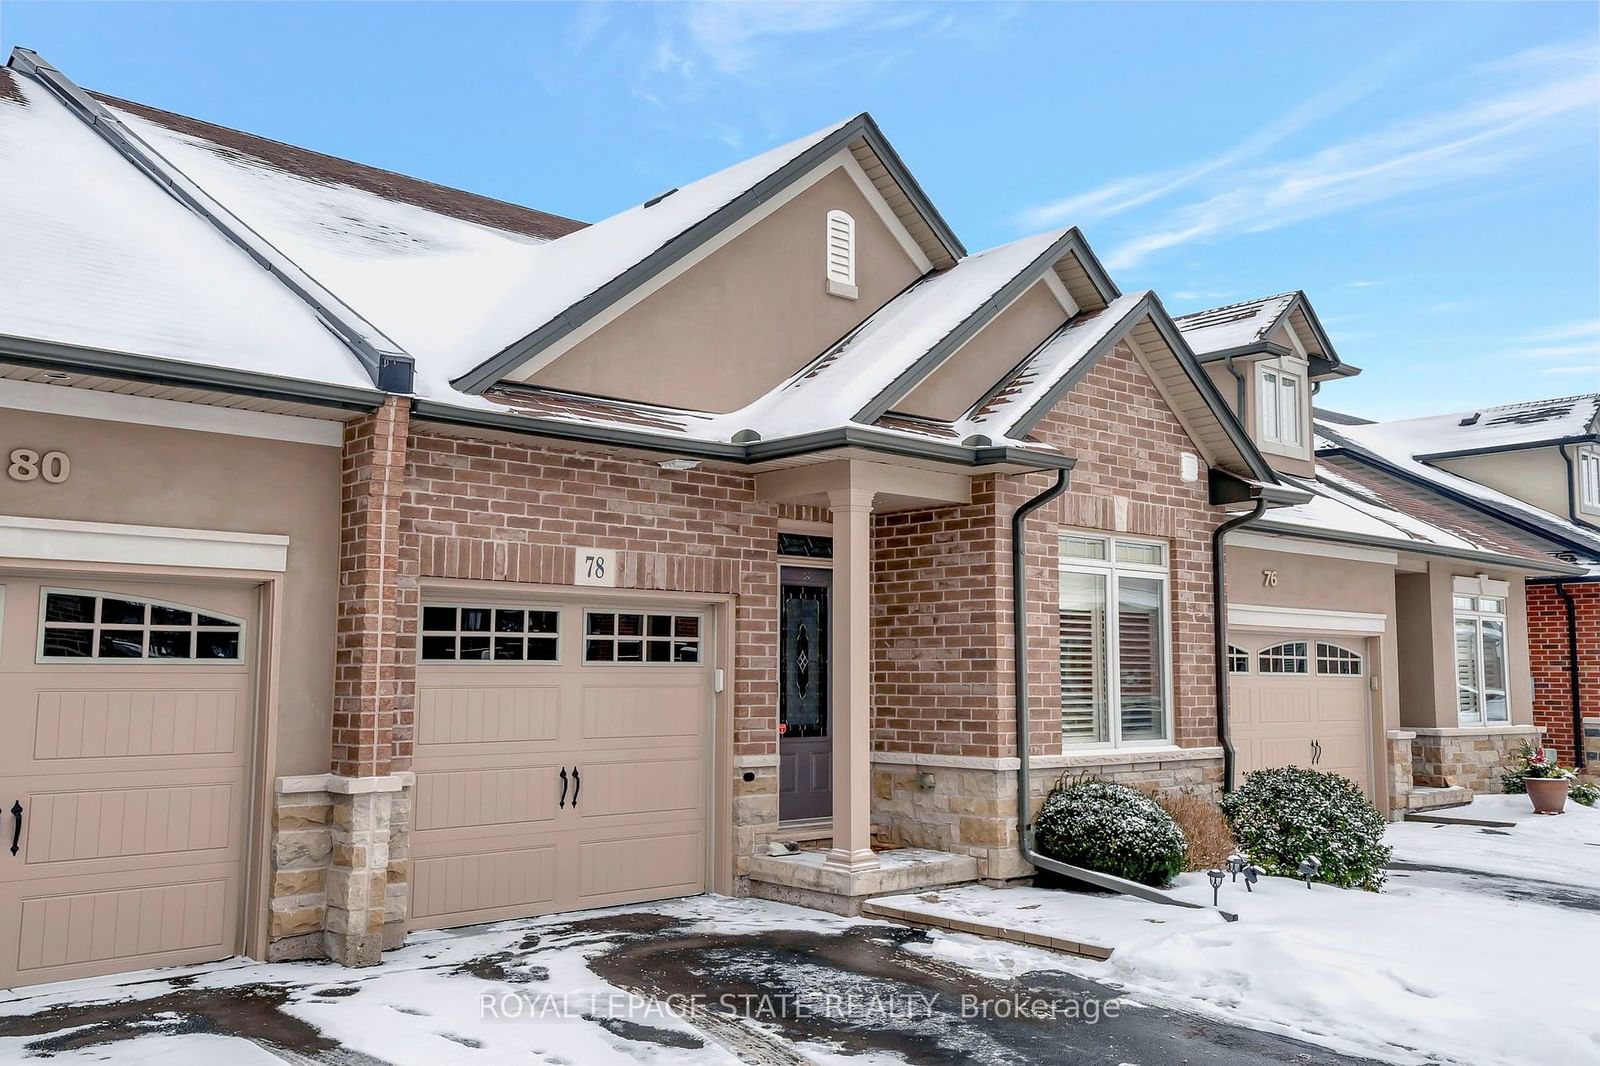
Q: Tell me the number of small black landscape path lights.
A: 4